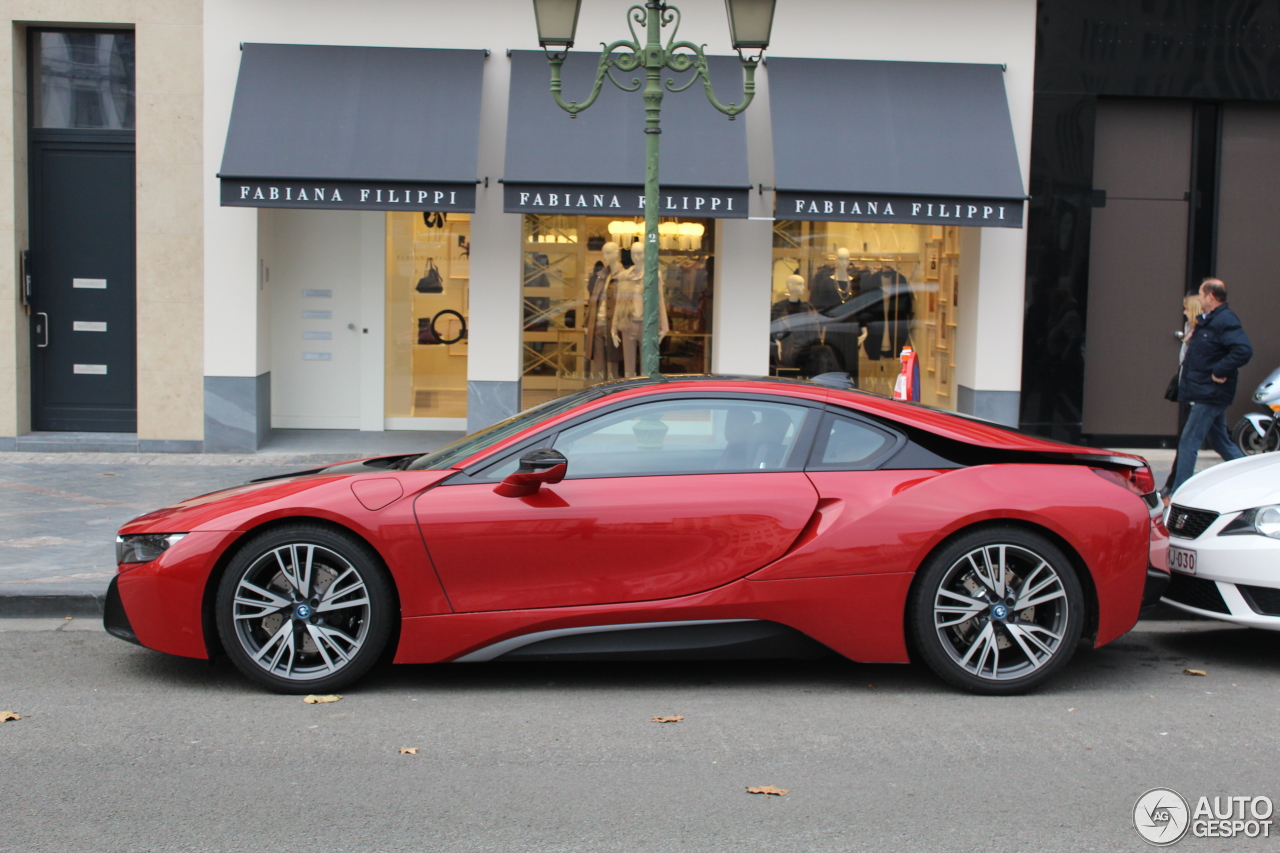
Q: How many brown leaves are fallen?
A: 6